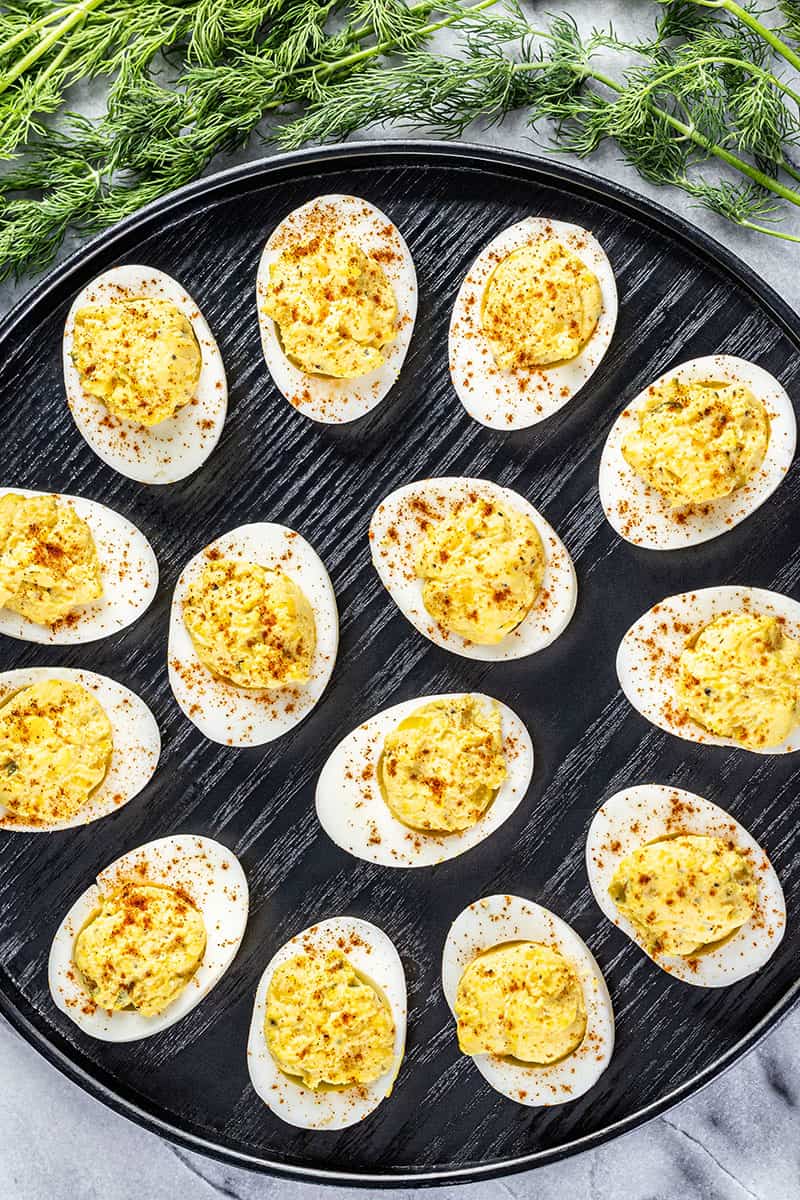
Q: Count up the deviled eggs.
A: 14